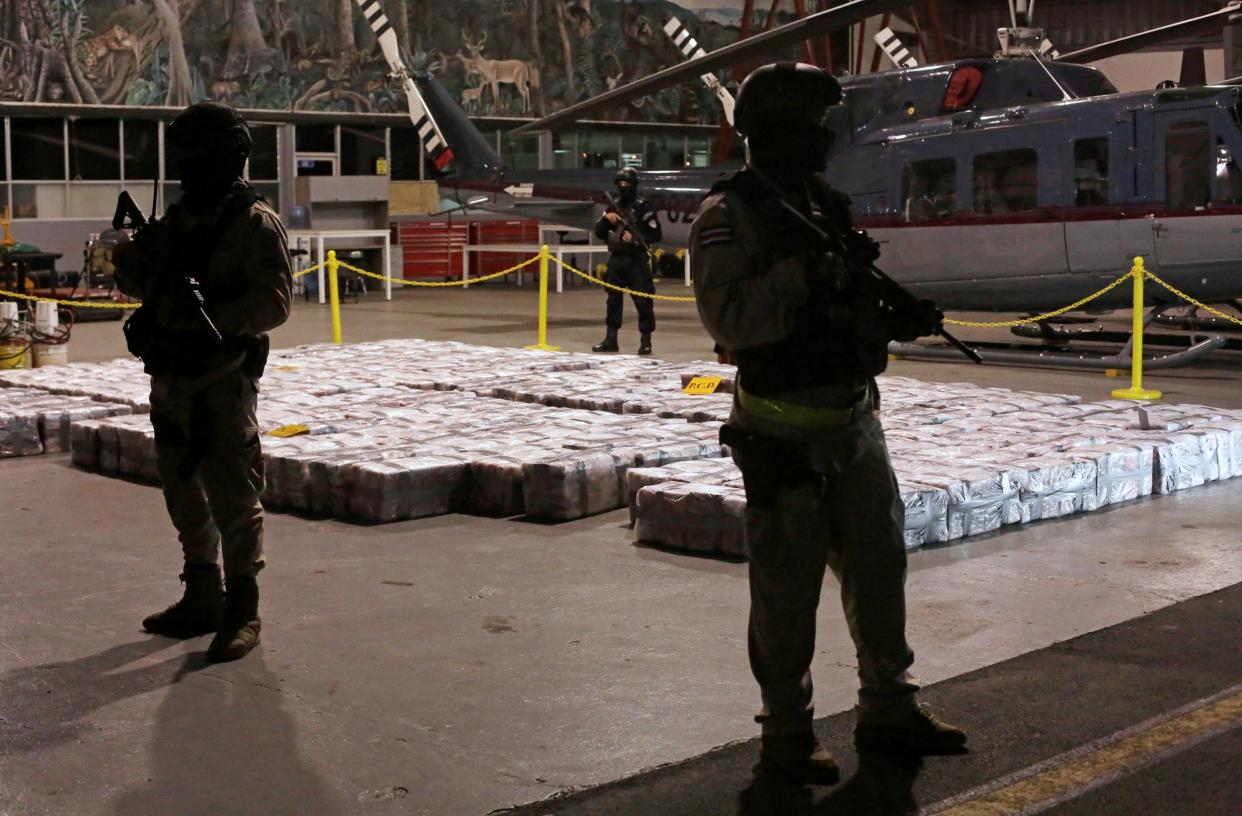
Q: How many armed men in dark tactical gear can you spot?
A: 3